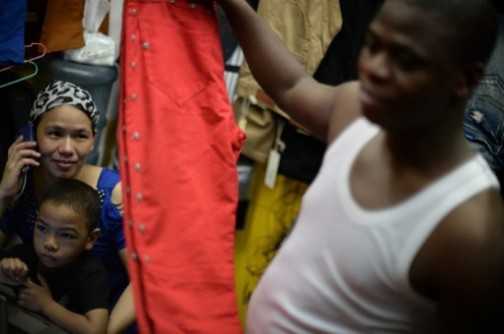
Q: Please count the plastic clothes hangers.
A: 2